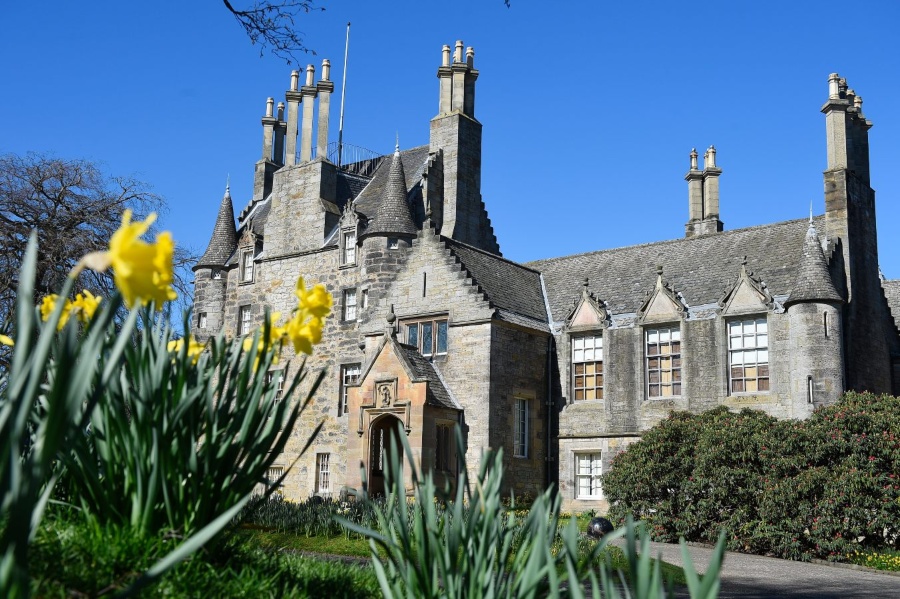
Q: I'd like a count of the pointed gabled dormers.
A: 5